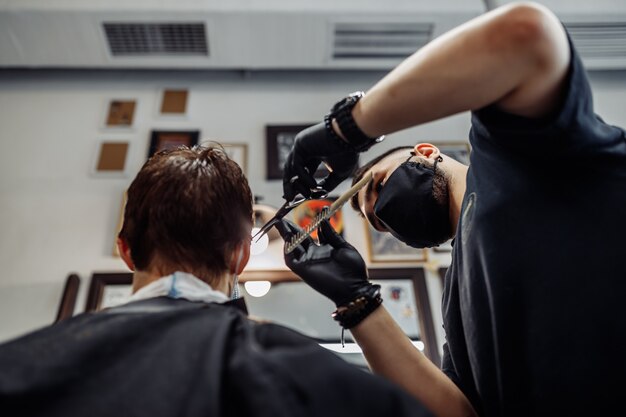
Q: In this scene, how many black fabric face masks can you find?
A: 1